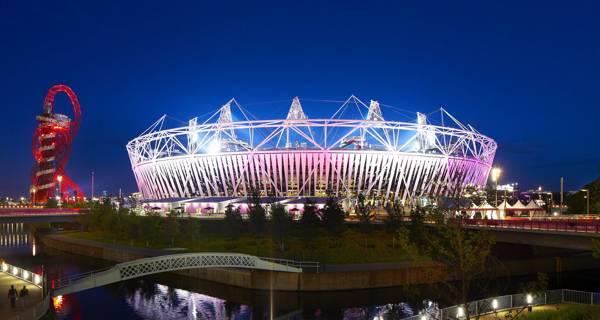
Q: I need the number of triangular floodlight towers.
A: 5